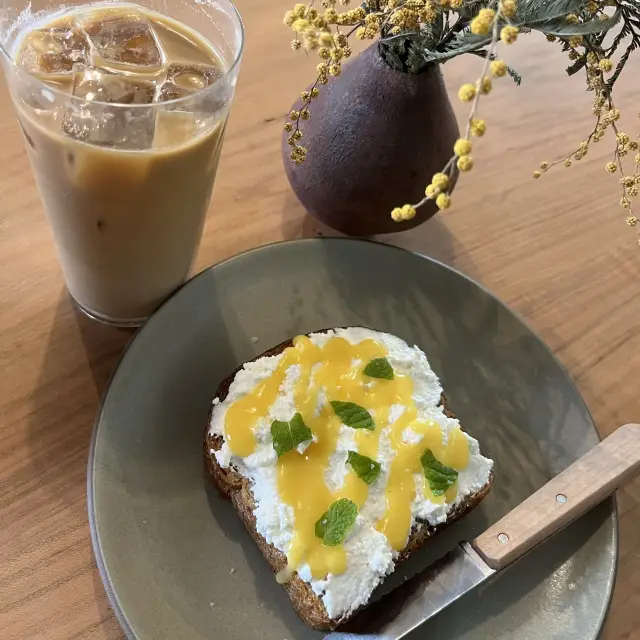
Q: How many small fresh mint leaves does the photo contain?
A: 6